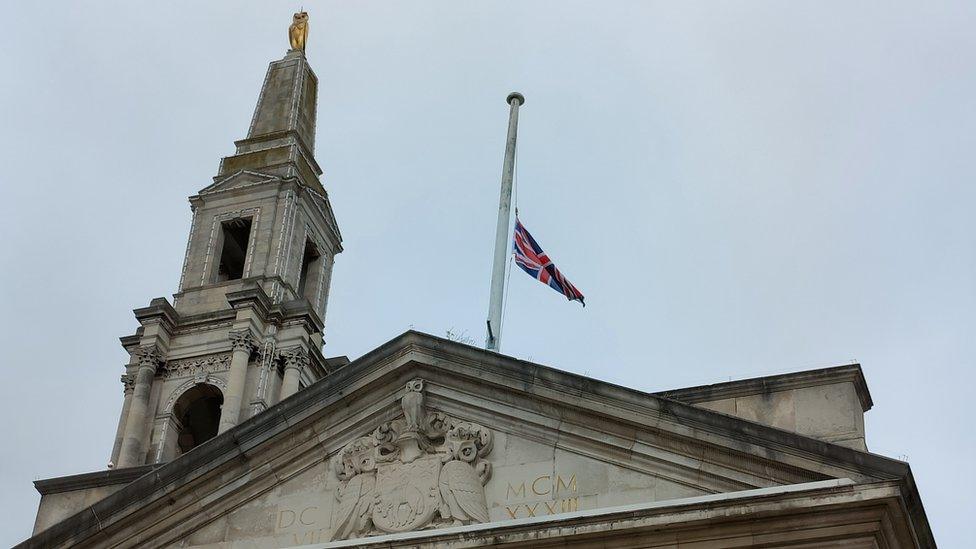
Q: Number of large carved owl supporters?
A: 2